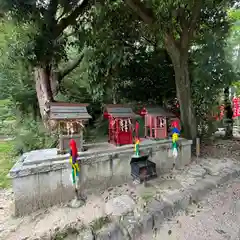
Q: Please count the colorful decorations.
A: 3